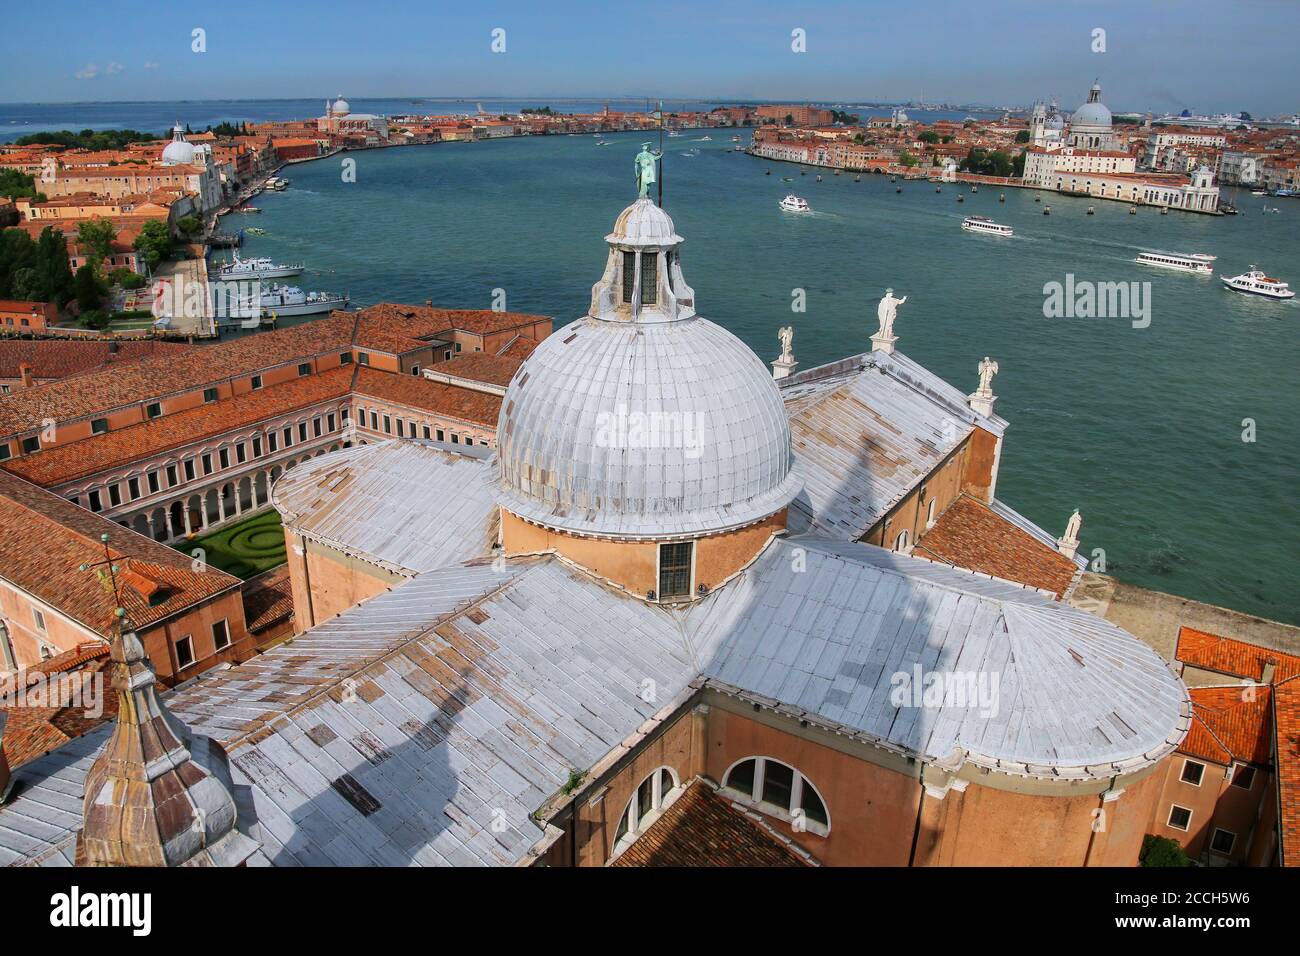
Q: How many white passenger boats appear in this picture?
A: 4